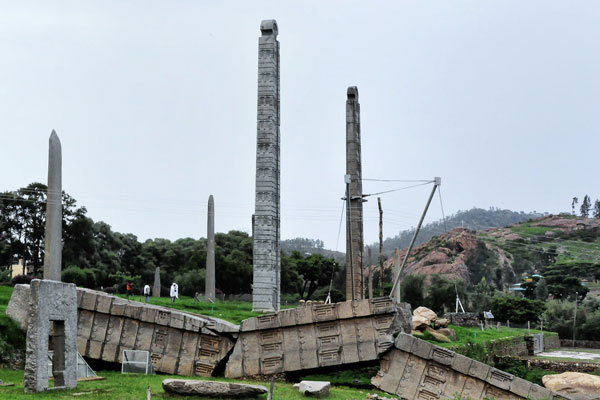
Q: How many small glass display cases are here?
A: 2